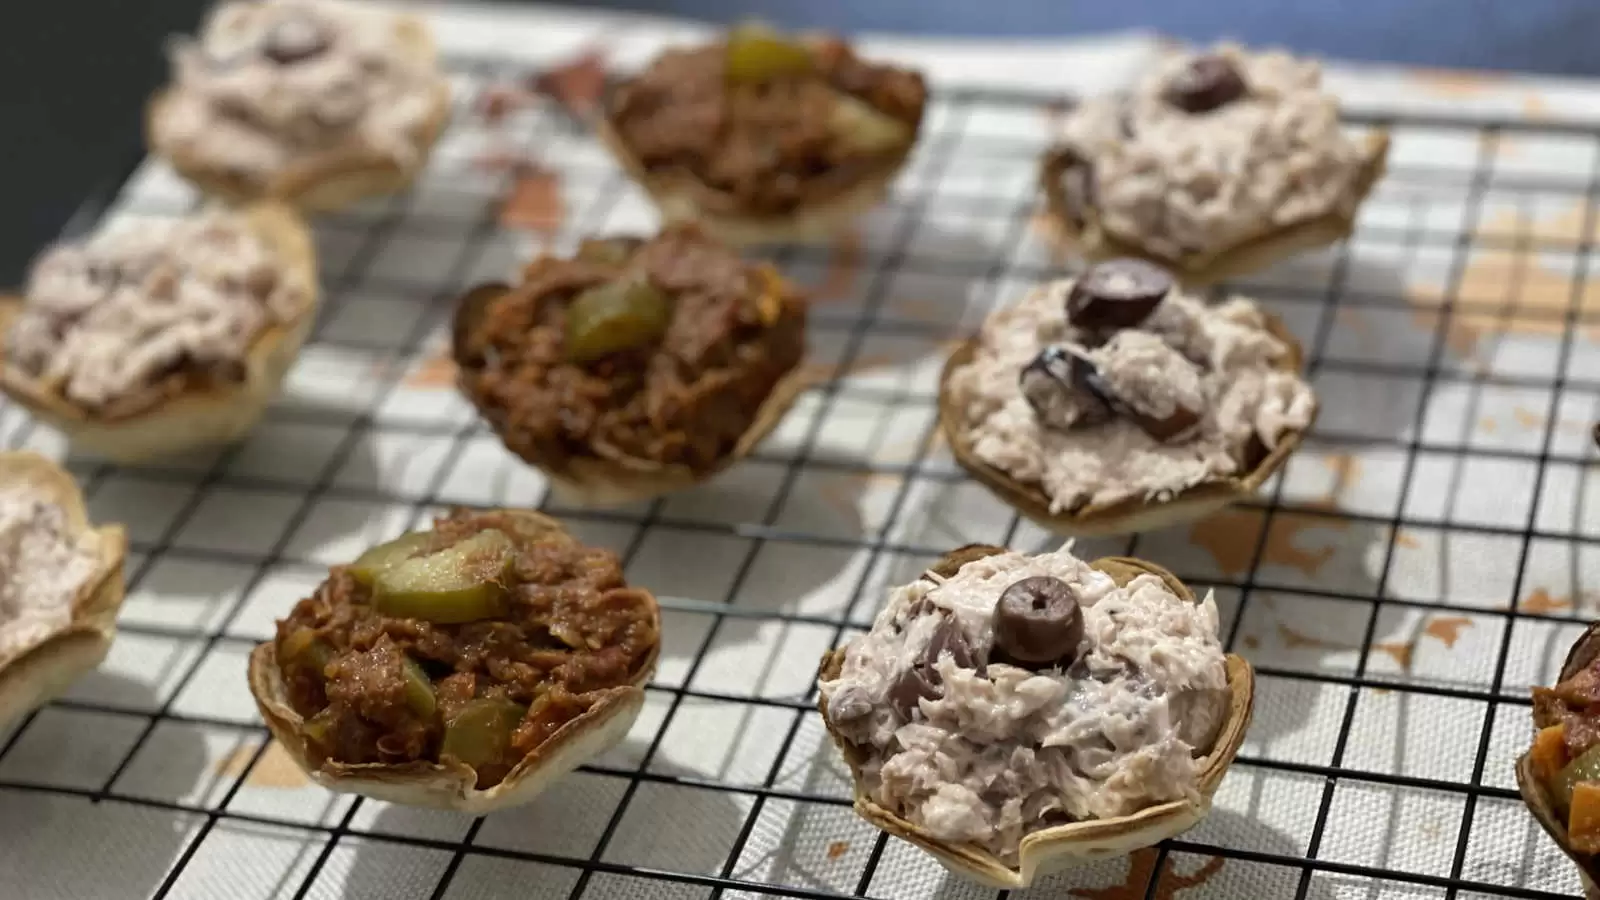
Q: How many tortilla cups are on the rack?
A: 10